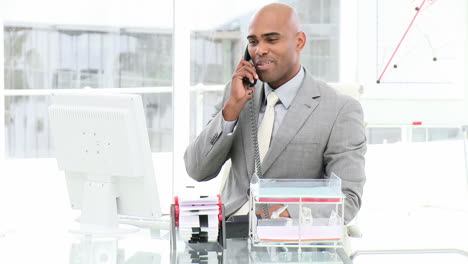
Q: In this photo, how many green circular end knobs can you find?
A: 0